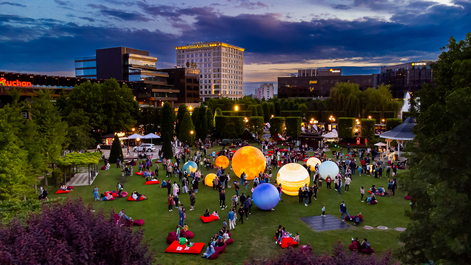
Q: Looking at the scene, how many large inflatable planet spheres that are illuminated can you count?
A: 8